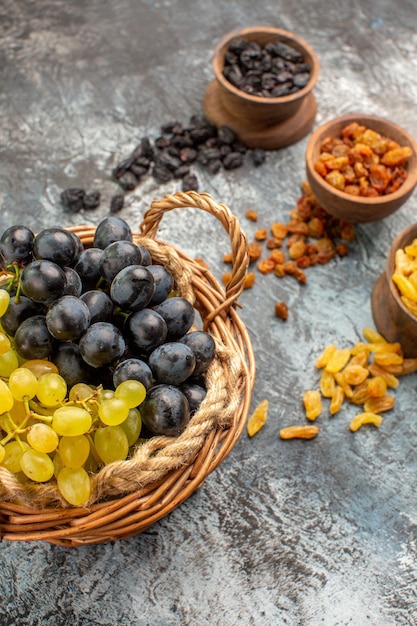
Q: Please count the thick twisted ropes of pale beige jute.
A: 1